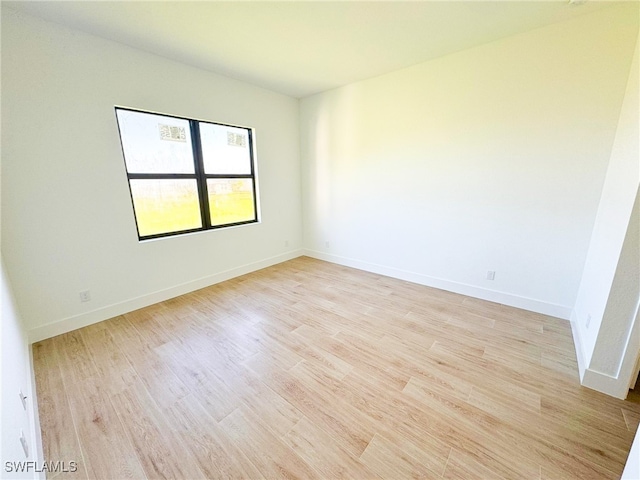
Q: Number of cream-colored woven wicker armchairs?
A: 0